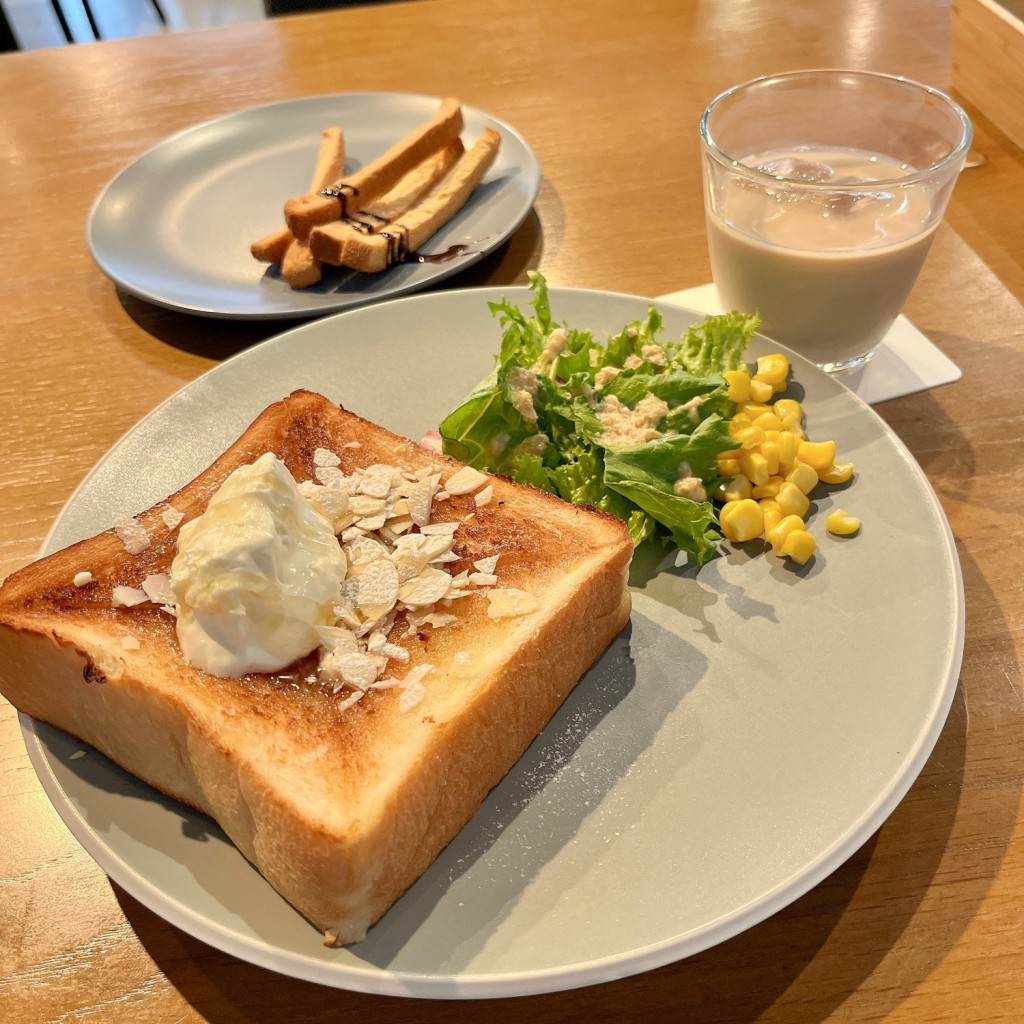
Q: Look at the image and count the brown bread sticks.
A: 5